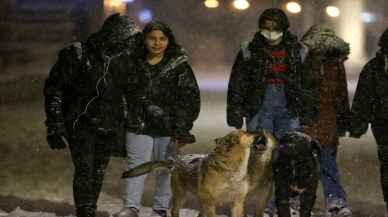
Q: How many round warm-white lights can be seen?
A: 4